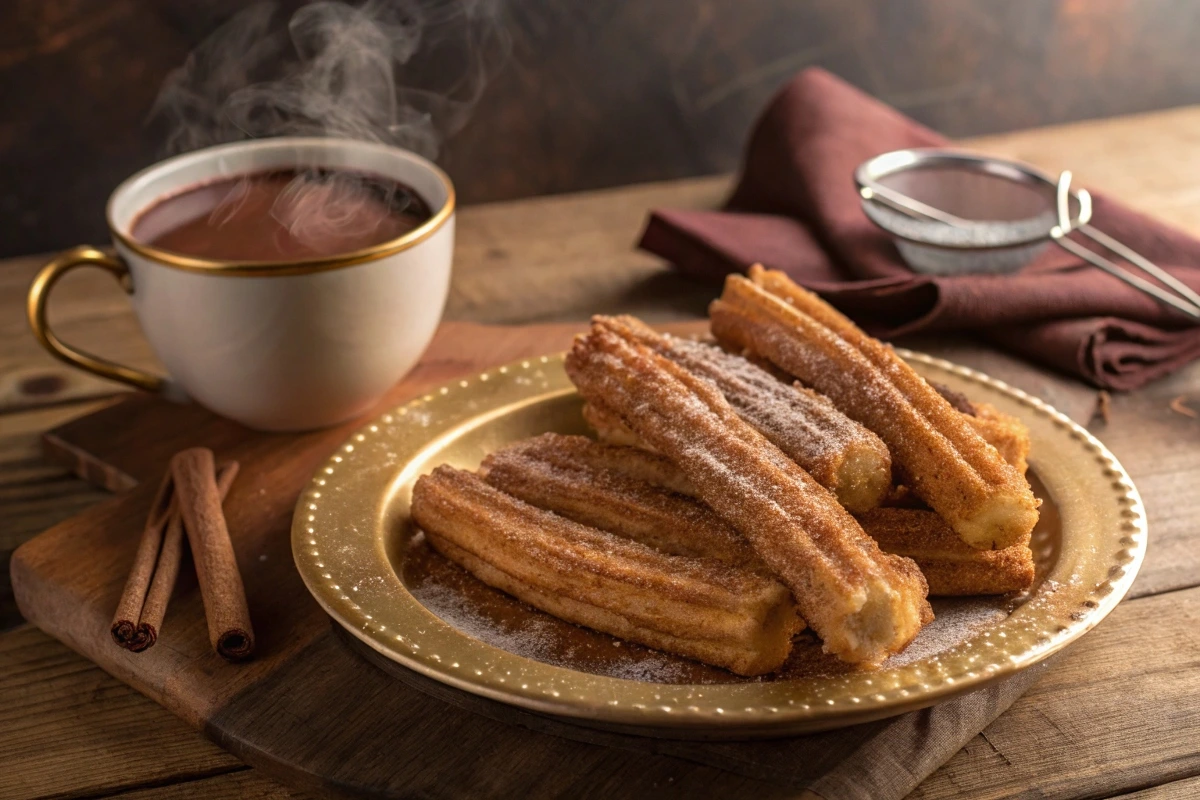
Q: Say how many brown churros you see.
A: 7